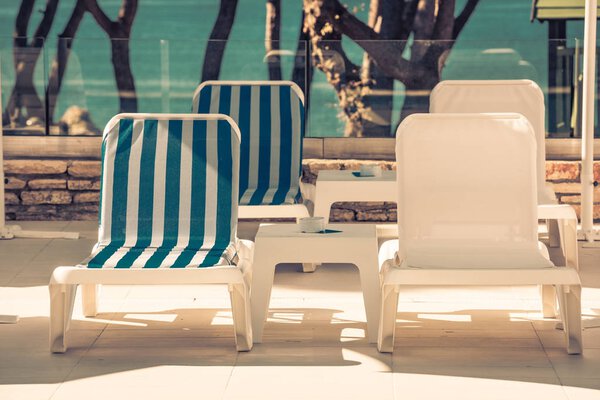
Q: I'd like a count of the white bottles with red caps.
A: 0